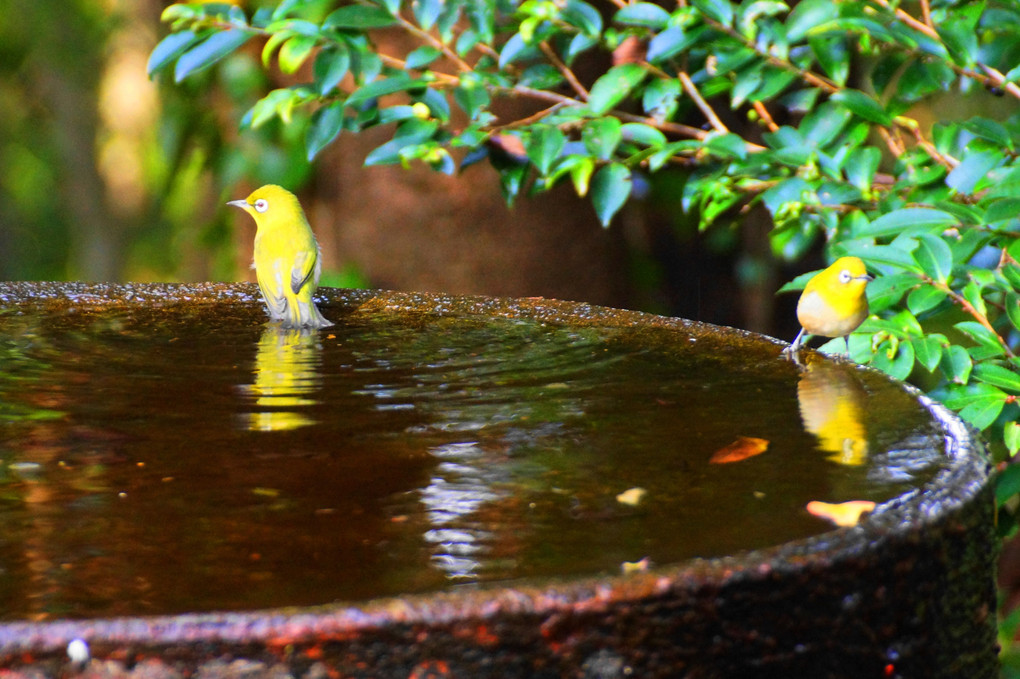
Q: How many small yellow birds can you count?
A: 2